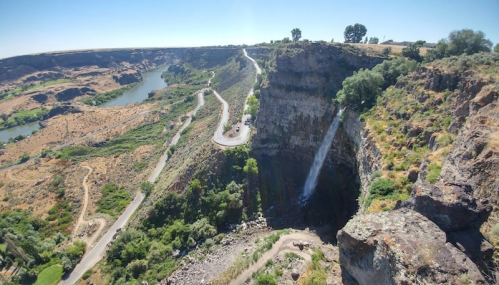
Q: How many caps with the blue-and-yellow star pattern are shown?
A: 0